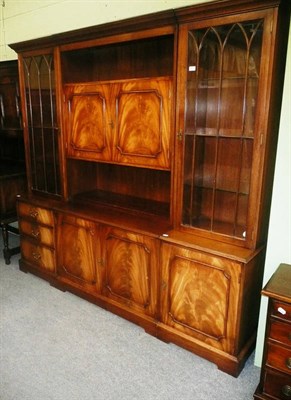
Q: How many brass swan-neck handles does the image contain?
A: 3